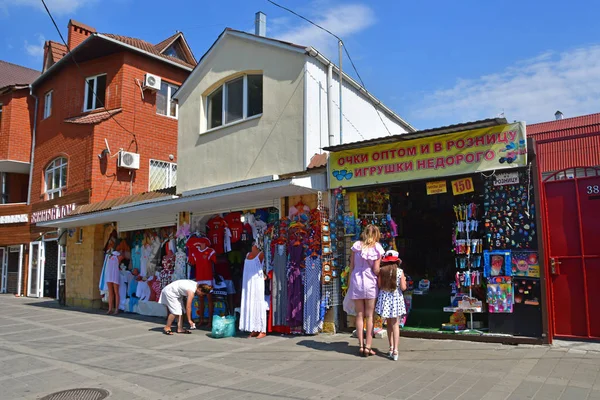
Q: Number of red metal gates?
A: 1